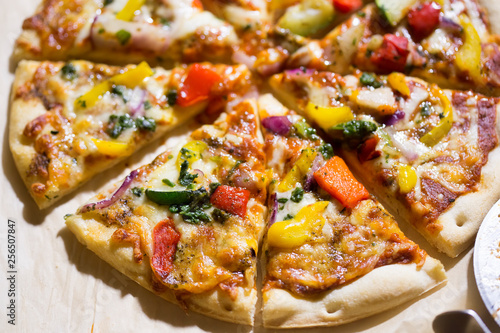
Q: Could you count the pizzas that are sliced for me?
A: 1